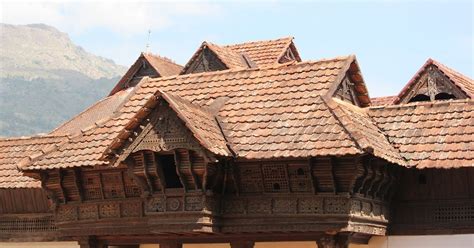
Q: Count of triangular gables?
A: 6